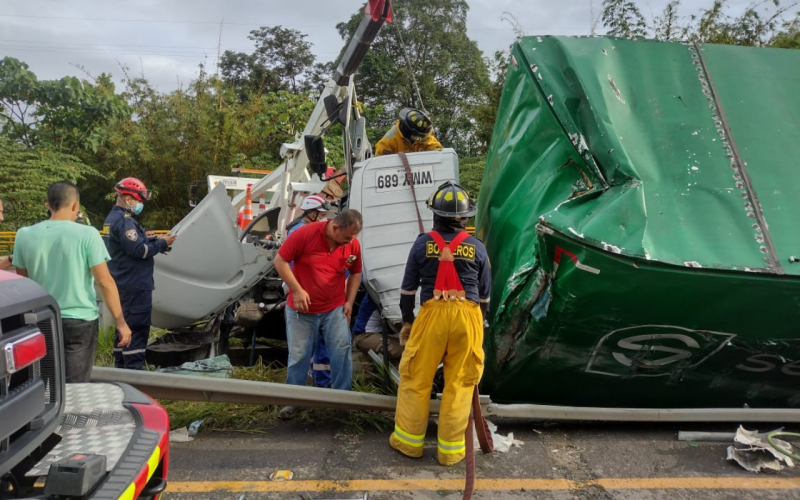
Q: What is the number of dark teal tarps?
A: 0